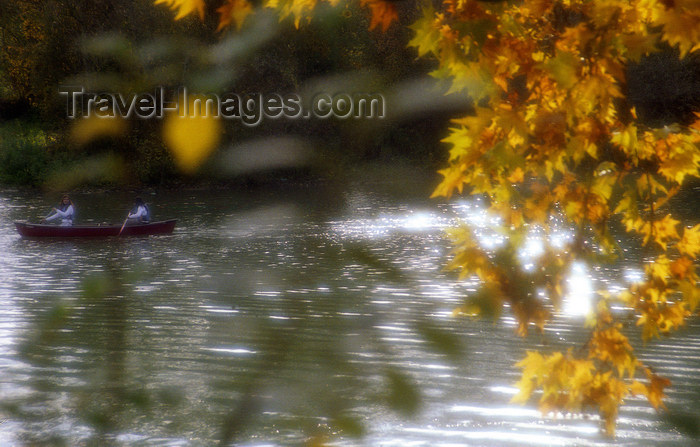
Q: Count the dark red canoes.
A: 1